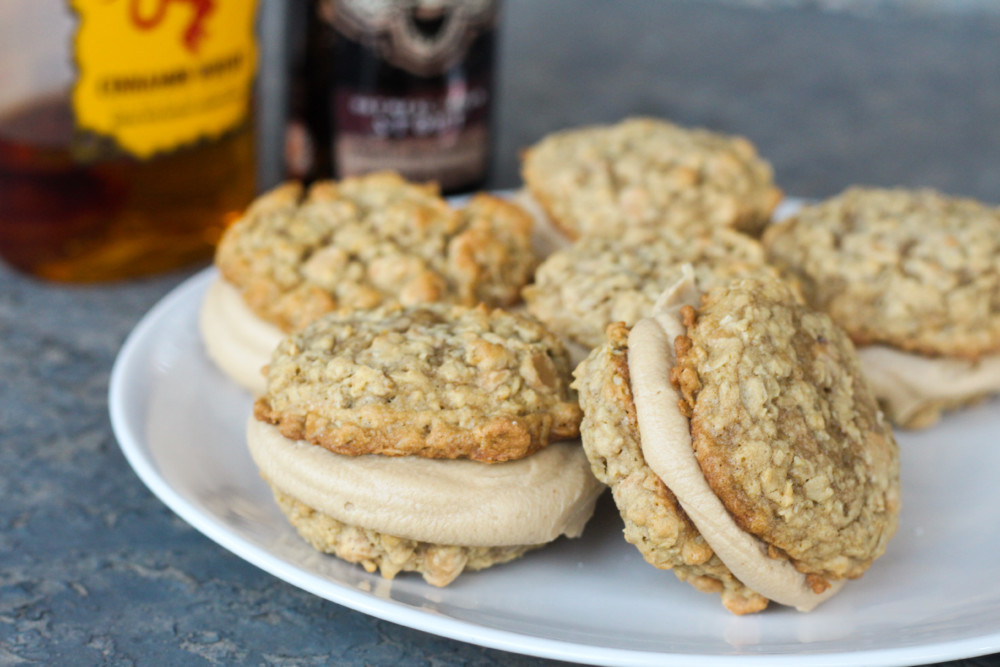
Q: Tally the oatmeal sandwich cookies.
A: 6